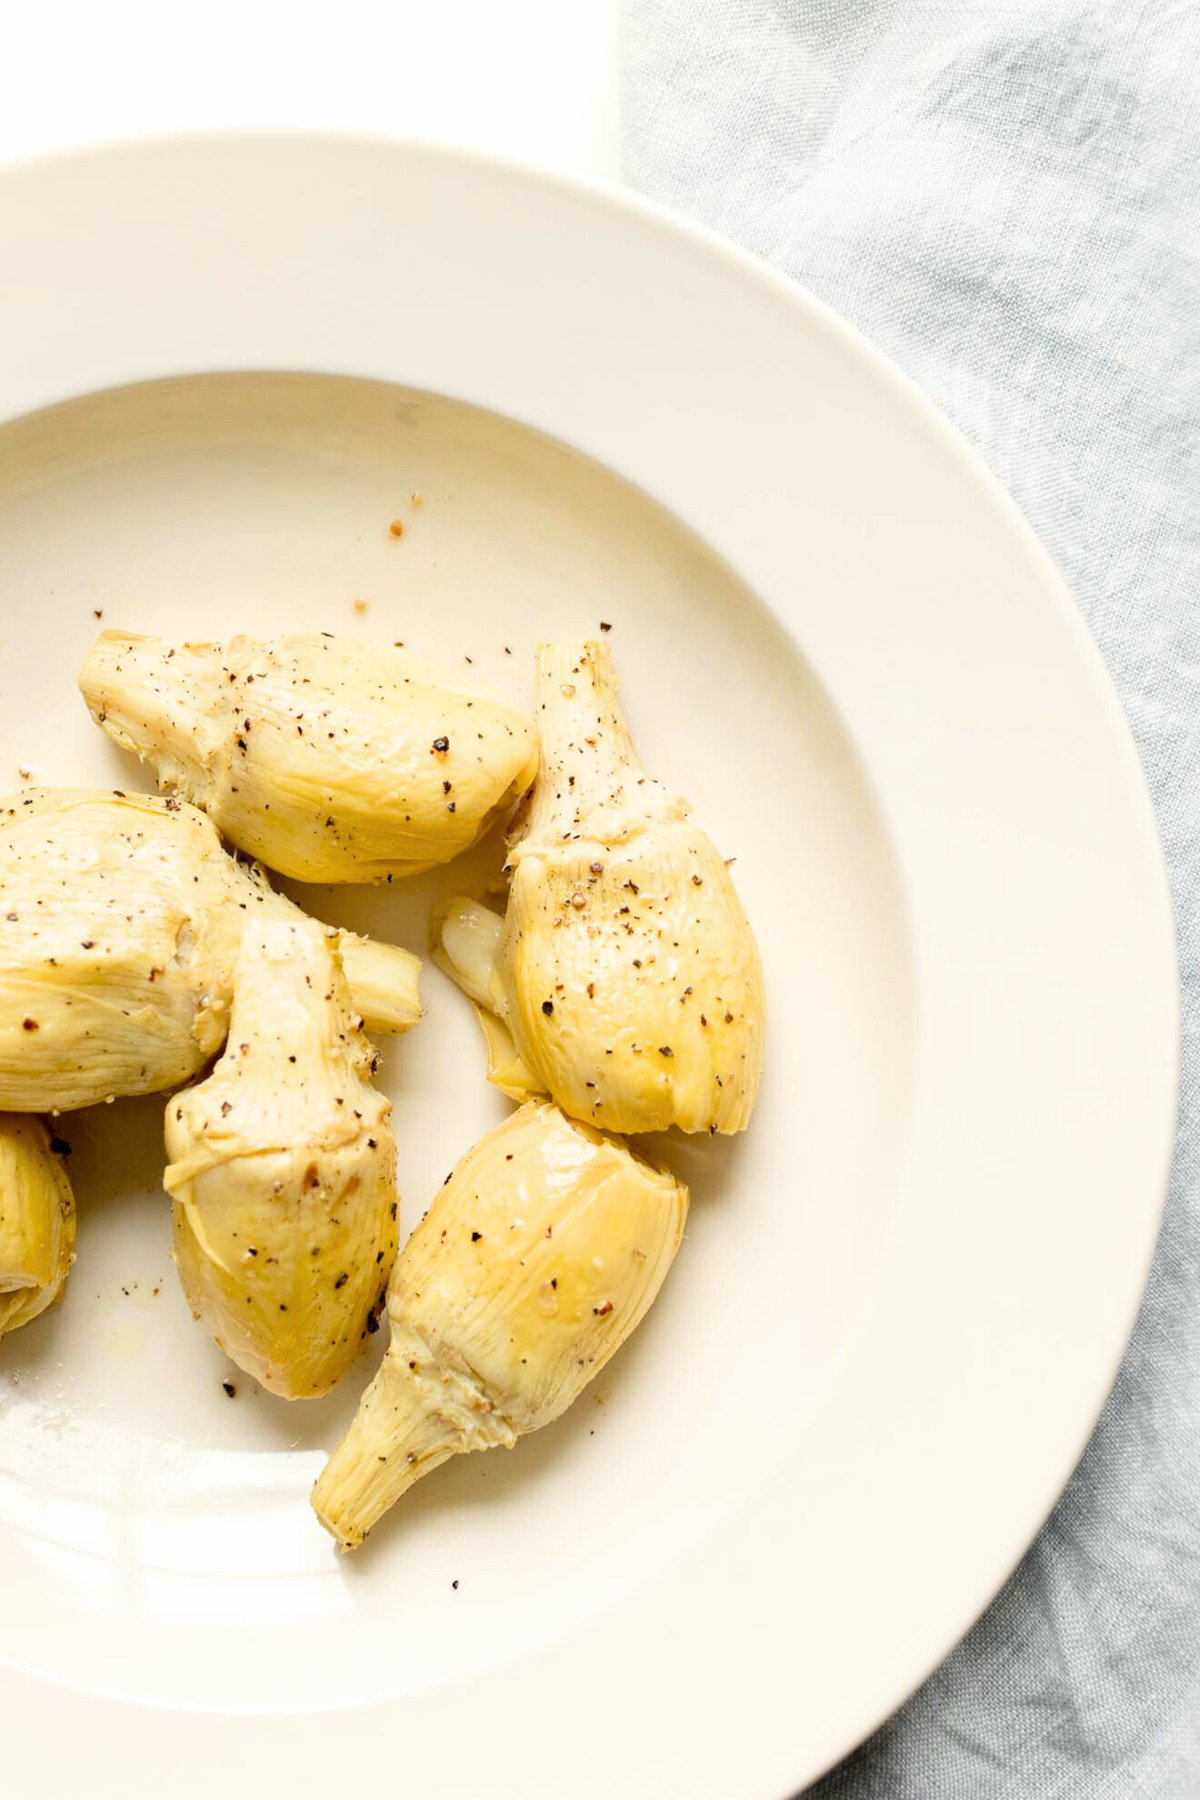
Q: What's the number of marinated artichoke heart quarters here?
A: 6